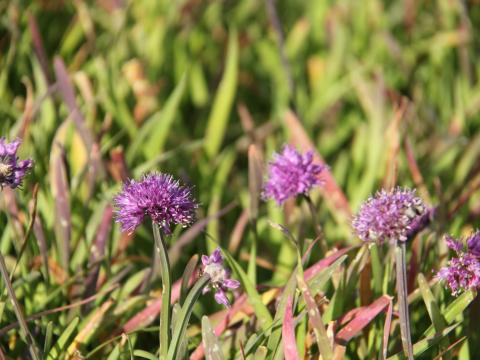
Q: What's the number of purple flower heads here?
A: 6